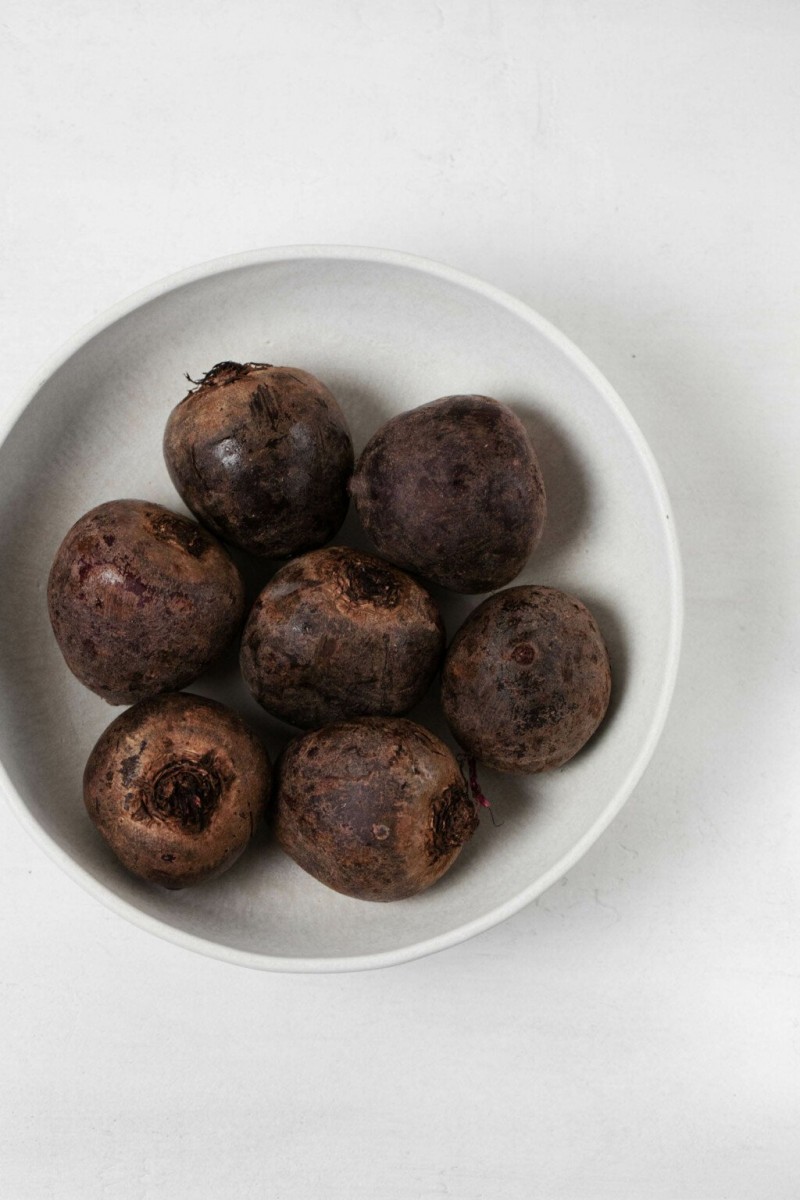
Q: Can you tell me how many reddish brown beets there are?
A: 7